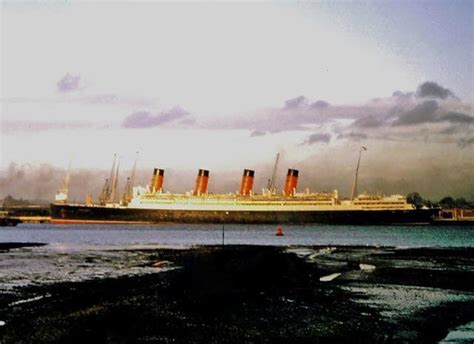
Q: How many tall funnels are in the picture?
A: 4